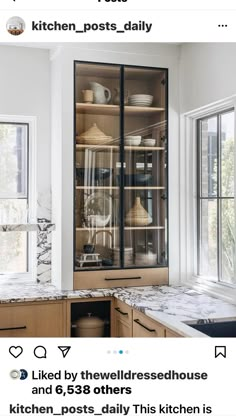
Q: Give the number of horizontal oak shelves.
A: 4